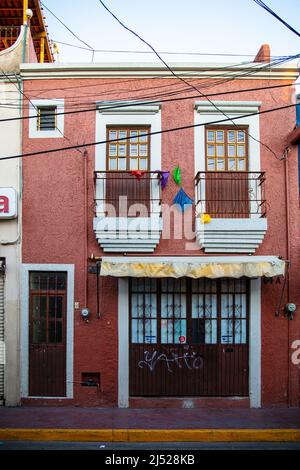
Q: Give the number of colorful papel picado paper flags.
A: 5